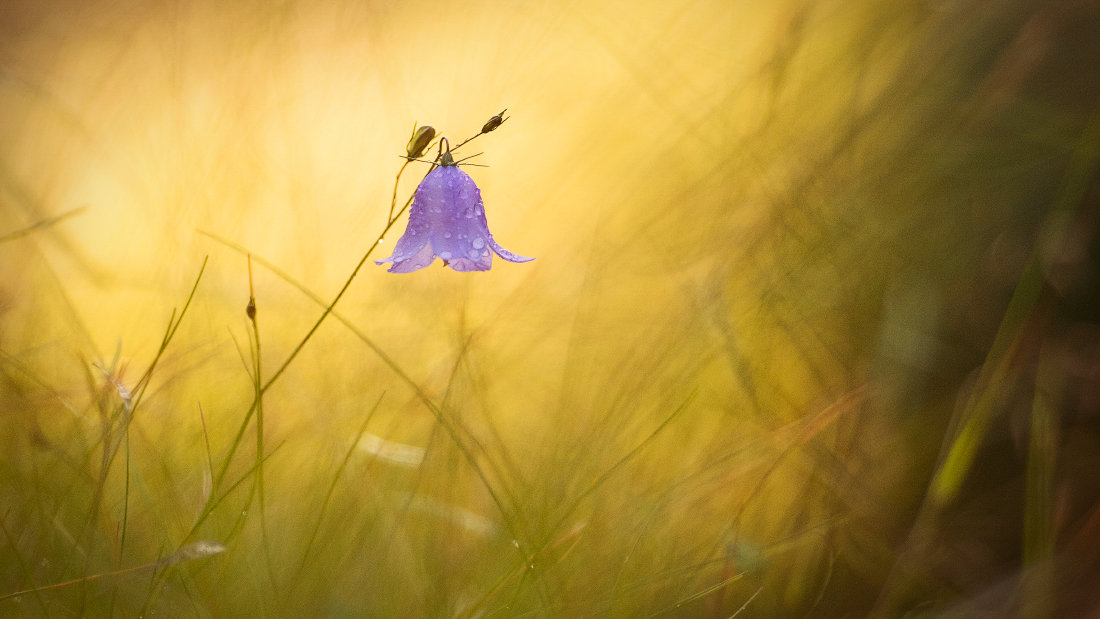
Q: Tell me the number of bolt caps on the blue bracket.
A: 0